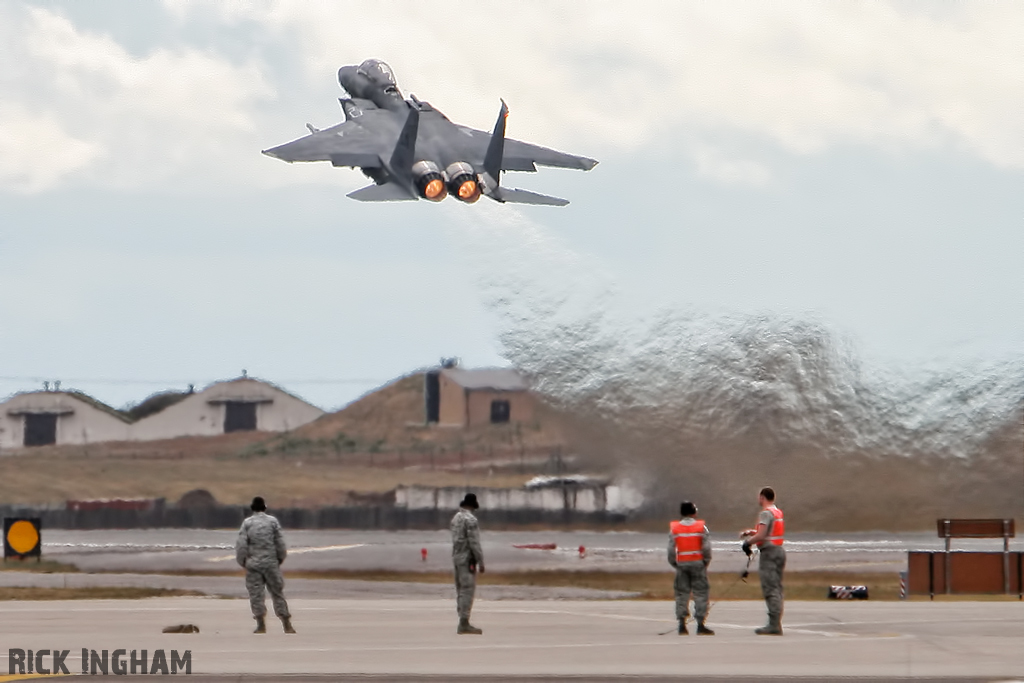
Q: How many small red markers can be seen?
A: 2